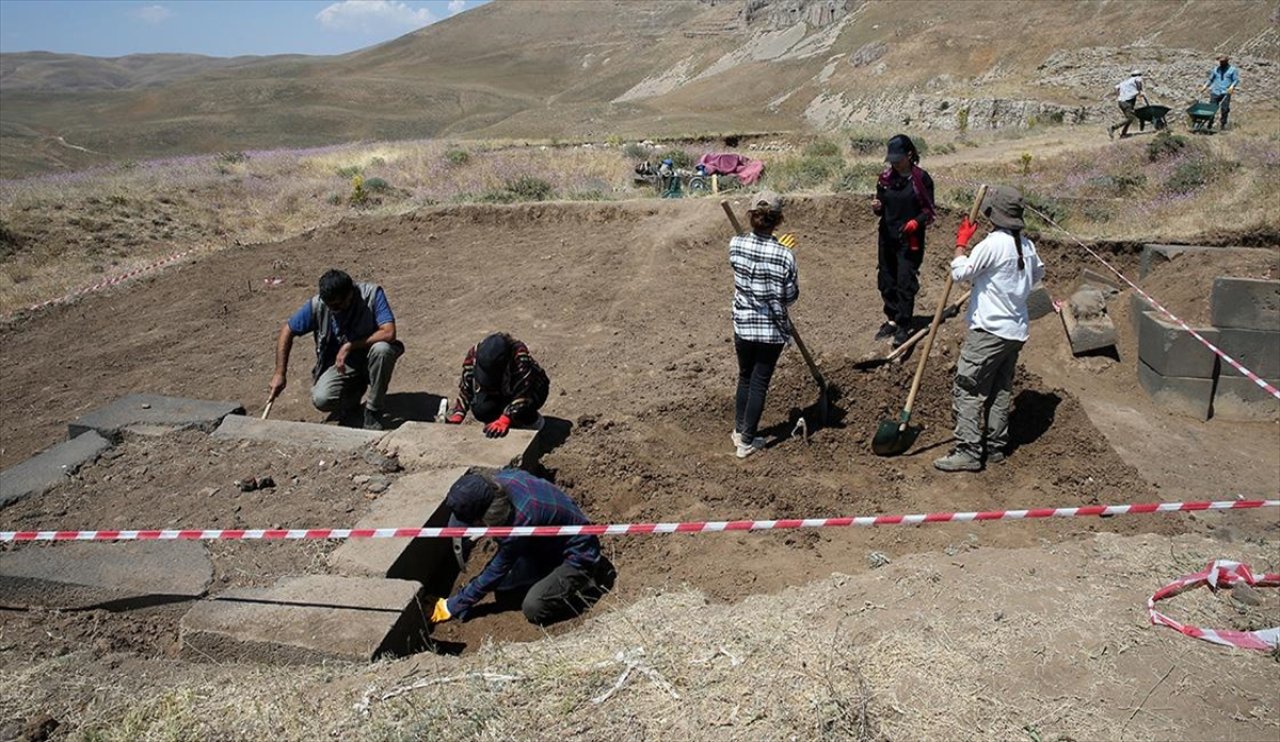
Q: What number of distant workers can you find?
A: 2